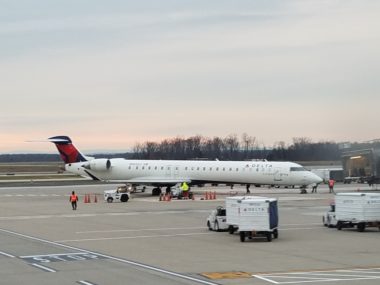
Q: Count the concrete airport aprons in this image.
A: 1